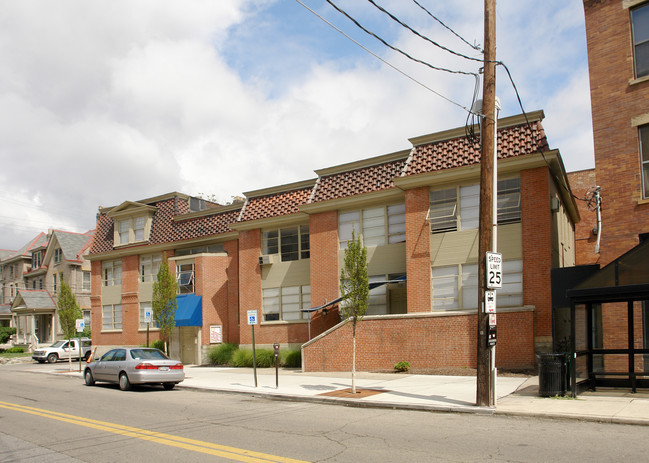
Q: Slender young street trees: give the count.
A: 3